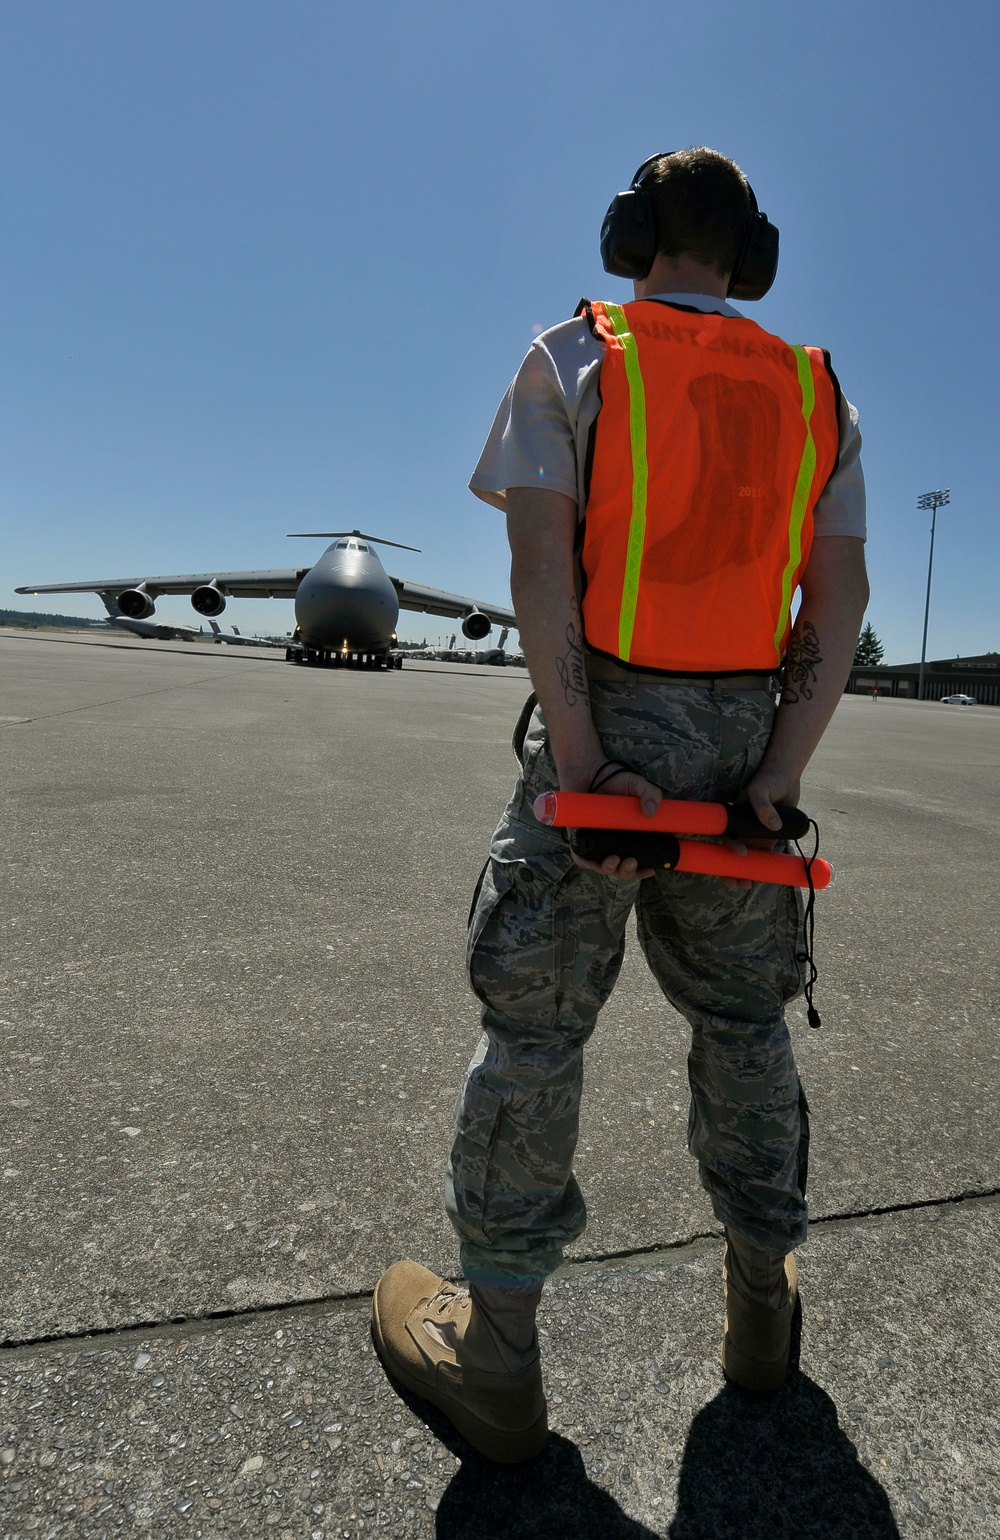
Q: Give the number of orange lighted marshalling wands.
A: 2